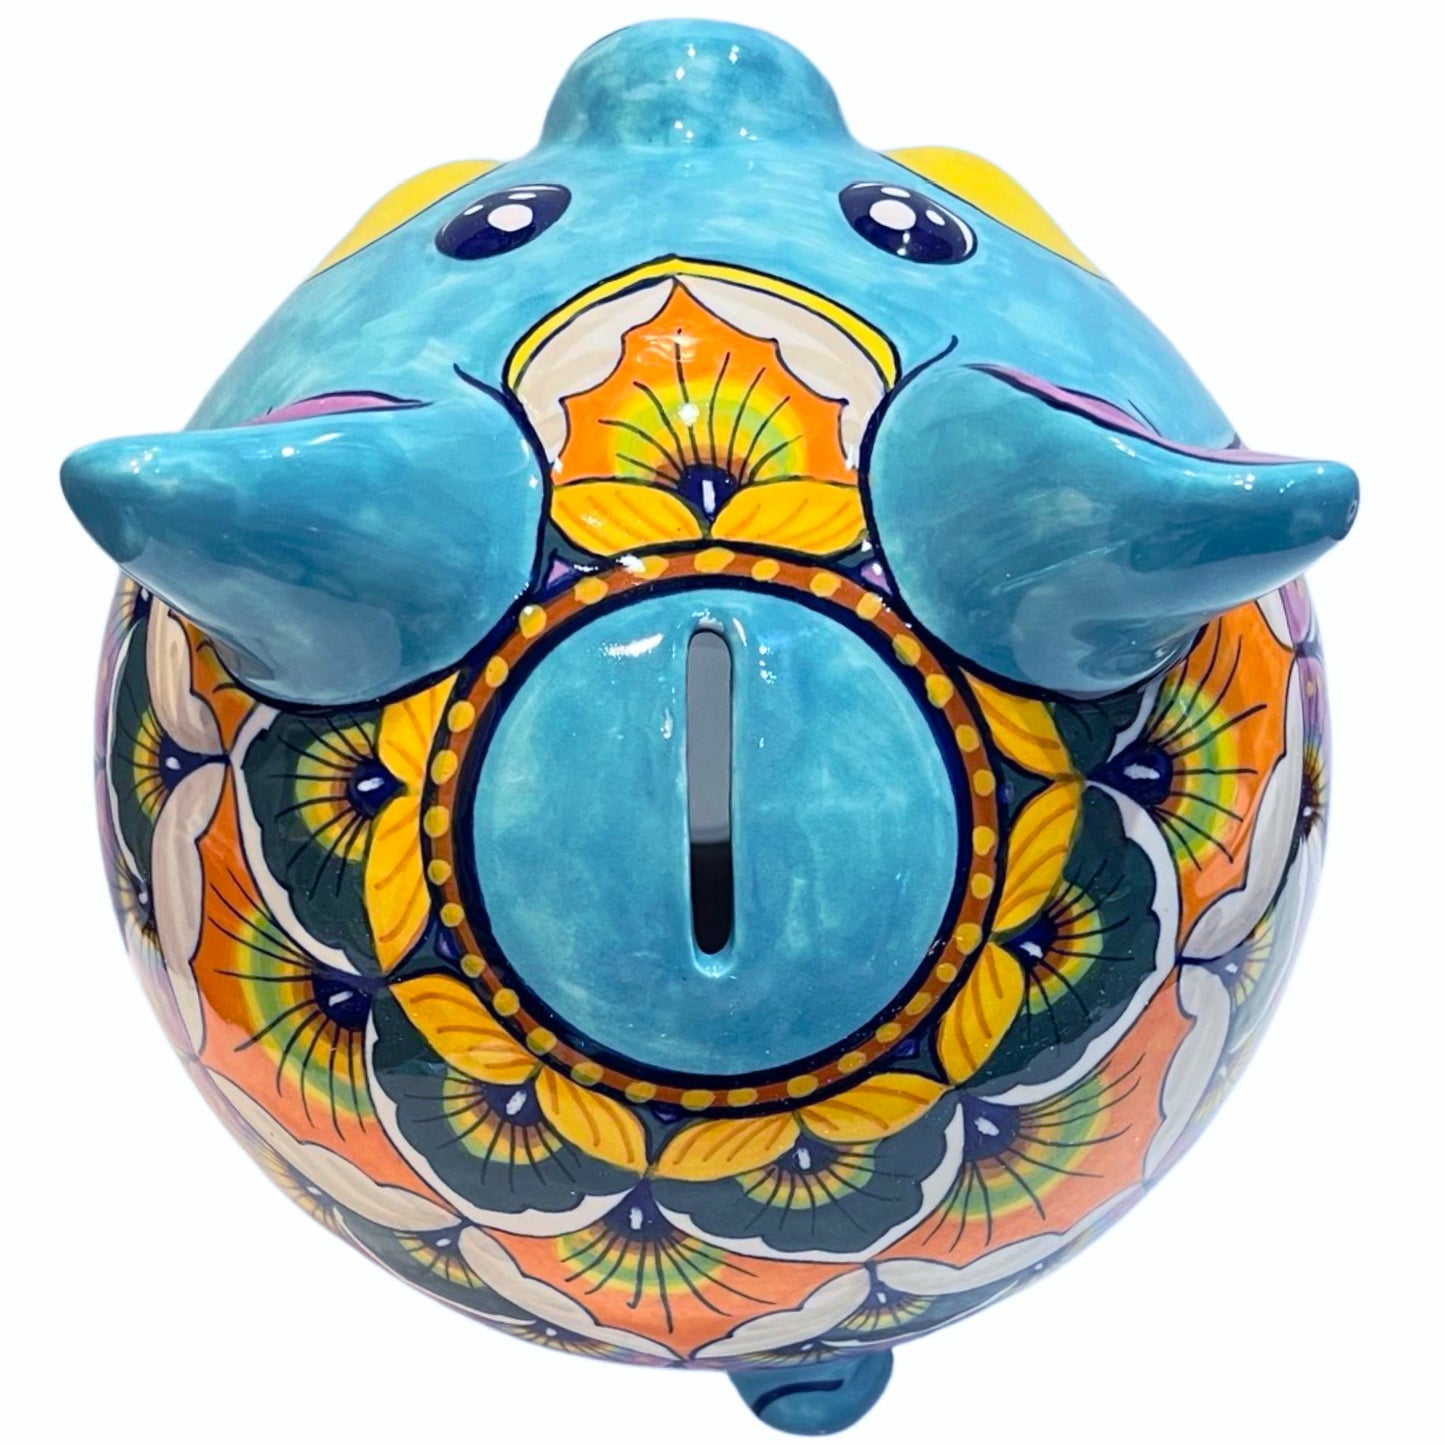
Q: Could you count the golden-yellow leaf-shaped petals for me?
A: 11